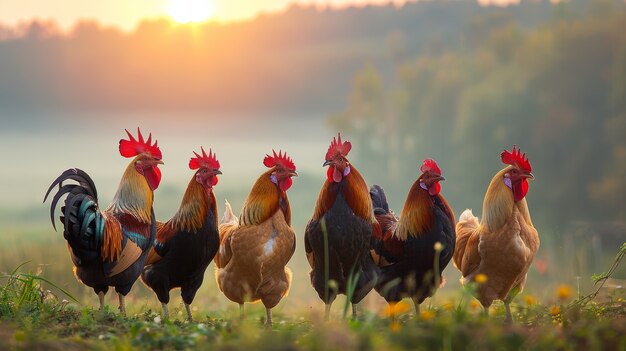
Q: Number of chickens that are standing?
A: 6